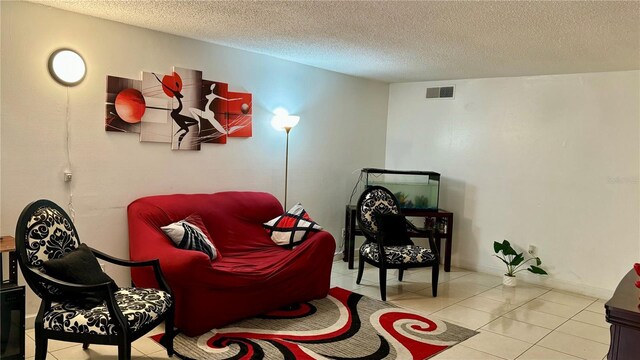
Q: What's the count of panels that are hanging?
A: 5